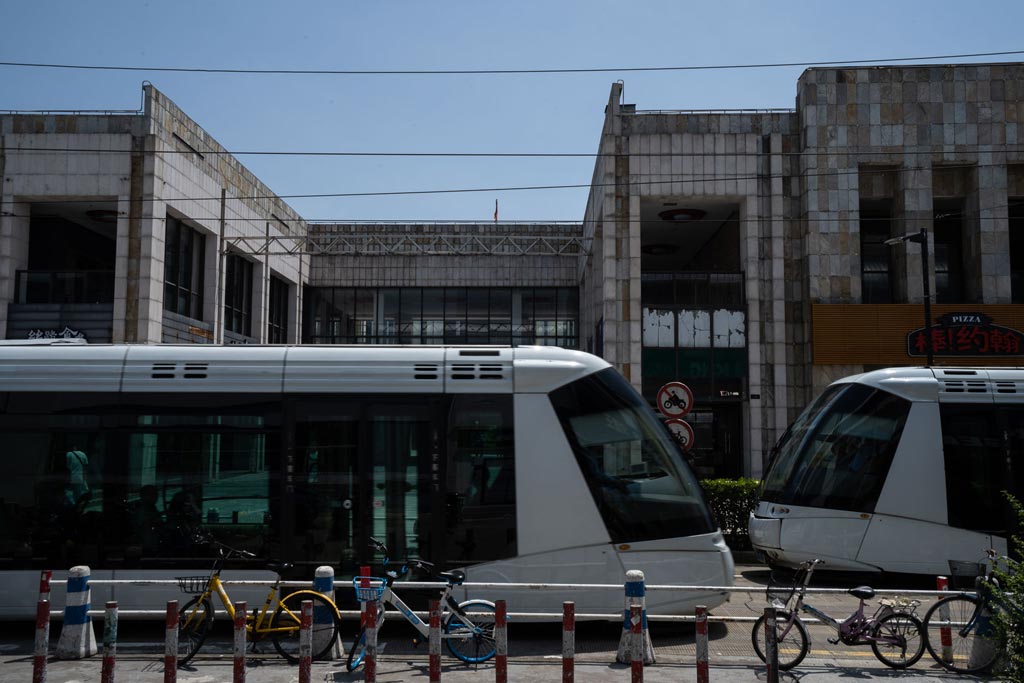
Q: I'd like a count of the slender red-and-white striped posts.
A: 15